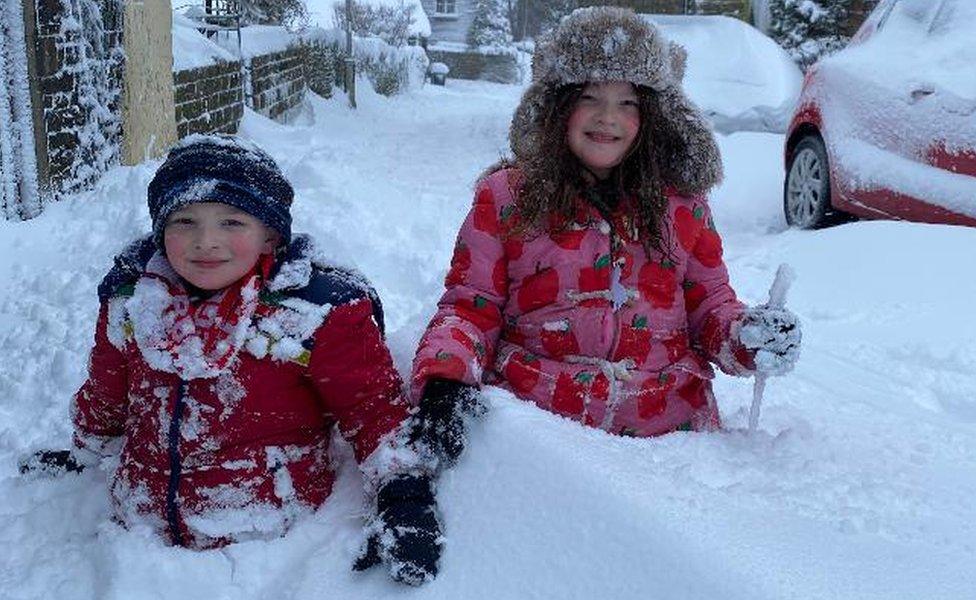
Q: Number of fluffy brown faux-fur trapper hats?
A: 1